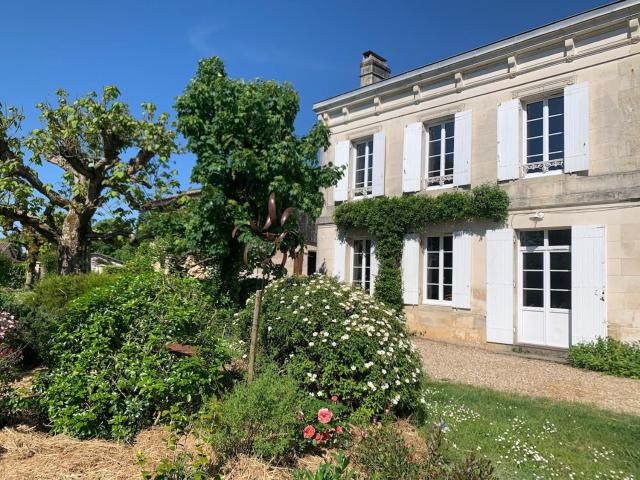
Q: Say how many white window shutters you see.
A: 12